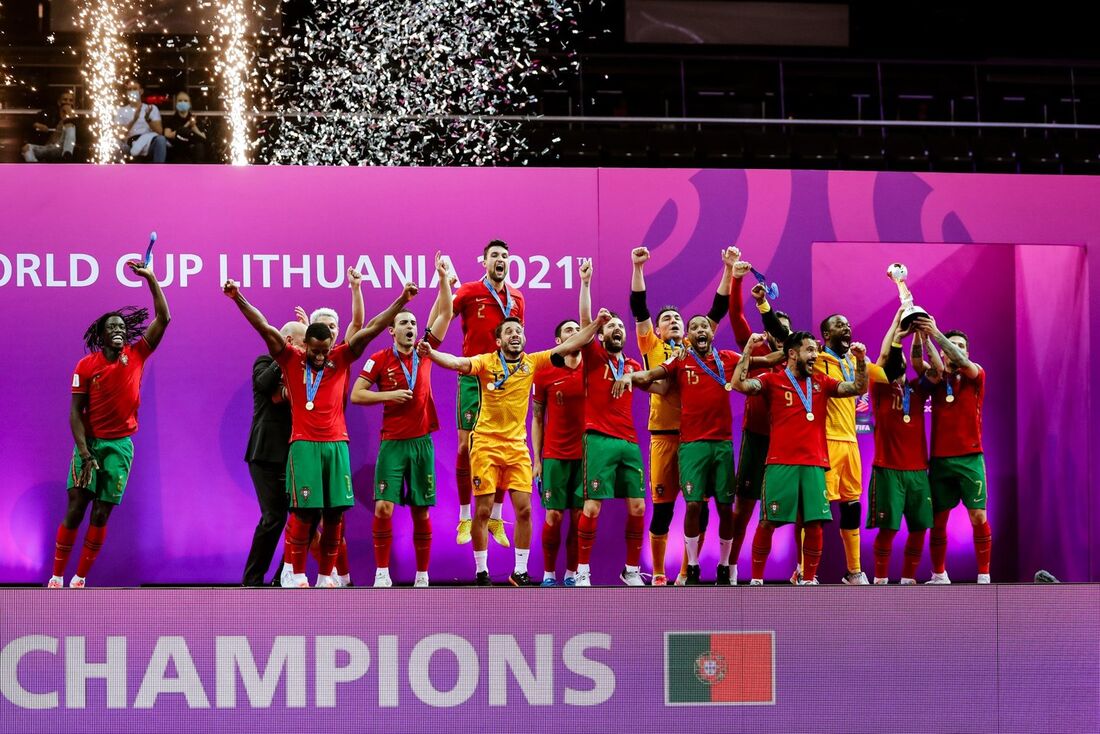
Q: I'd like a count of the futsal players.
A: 15